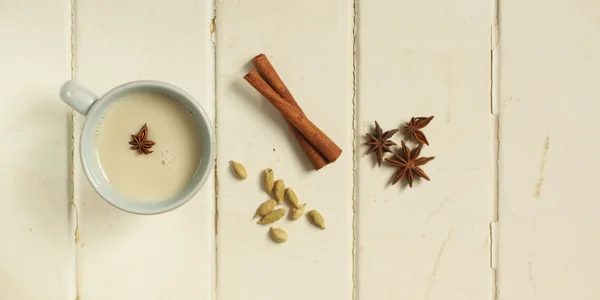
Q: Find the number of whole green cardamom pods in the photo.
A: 9